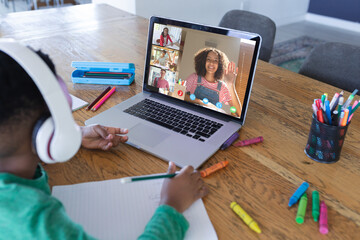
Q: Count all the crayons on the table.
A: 8